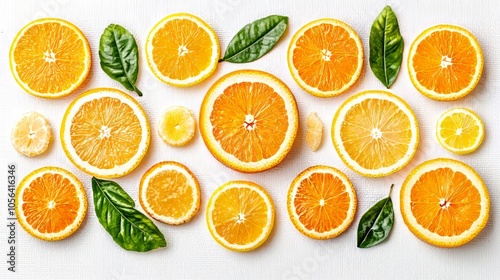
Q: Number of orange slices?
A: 12